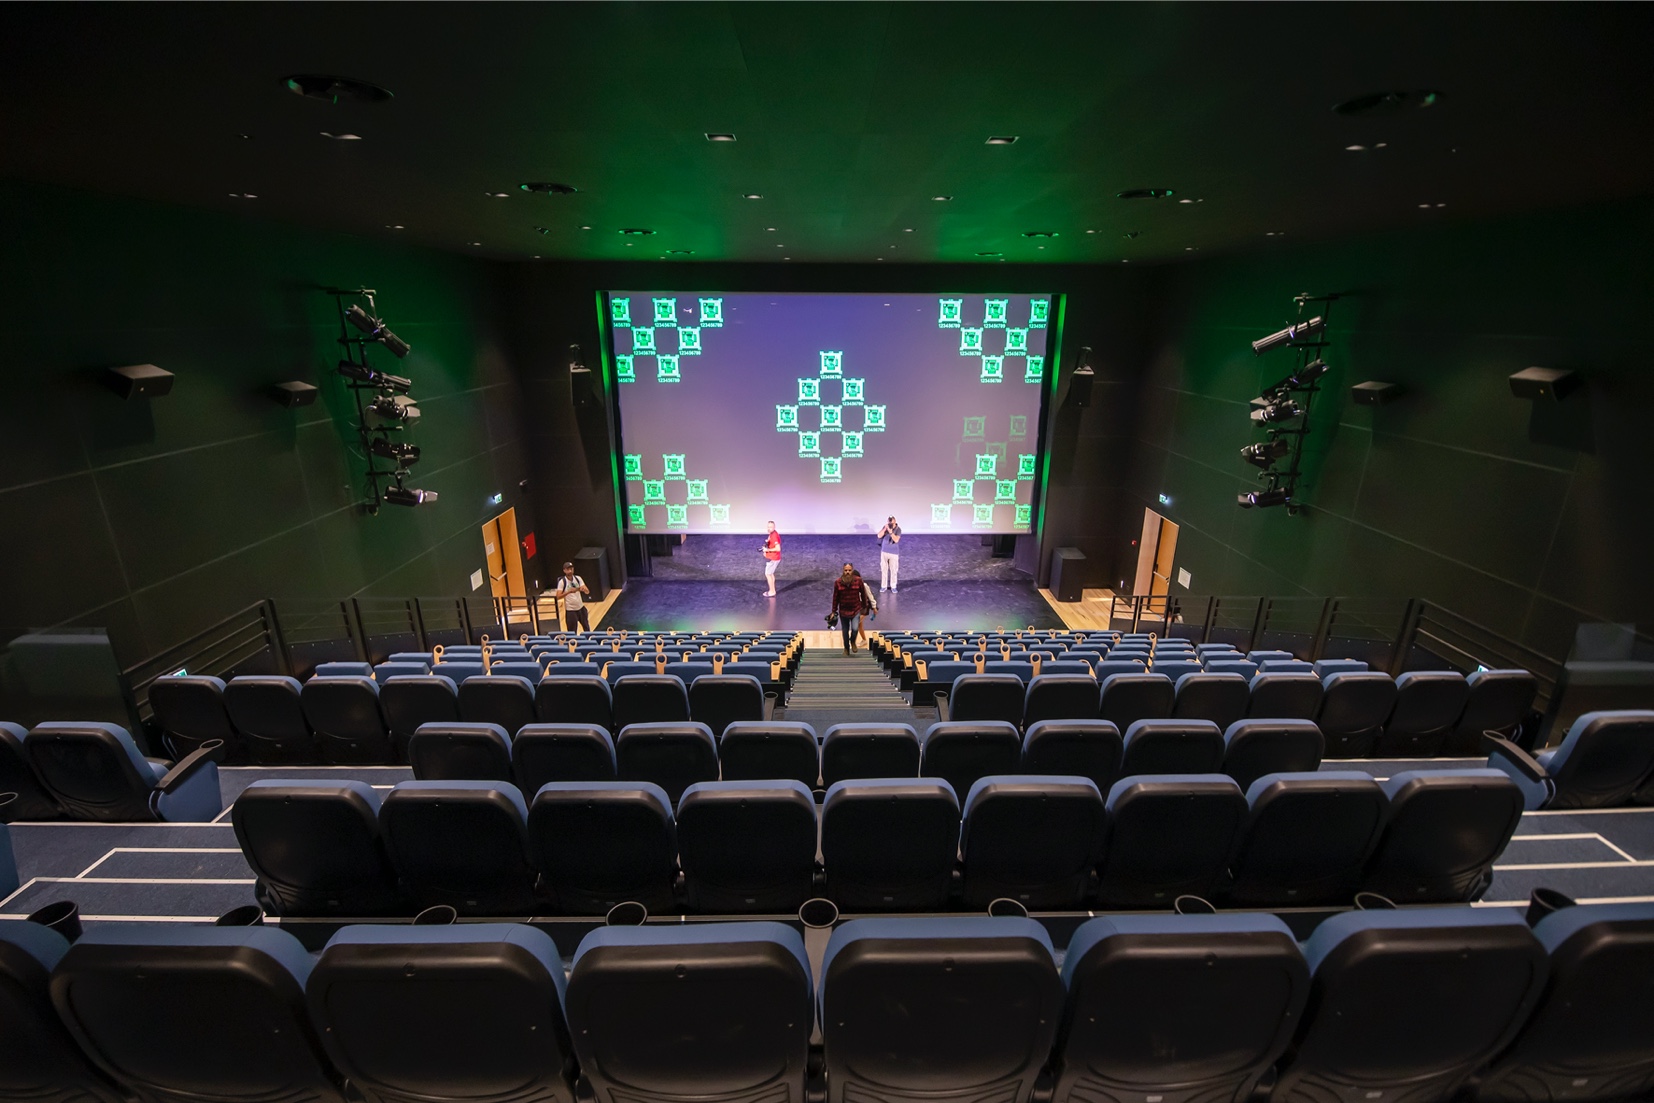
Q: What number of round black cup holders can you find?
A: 14